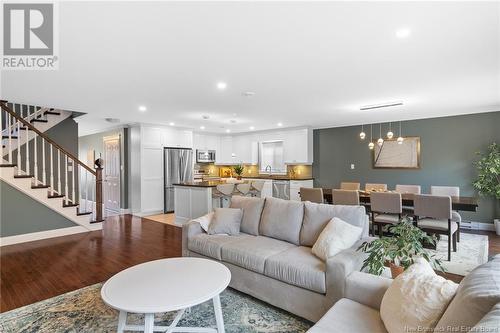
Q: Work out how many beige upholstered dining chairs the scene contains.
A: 8